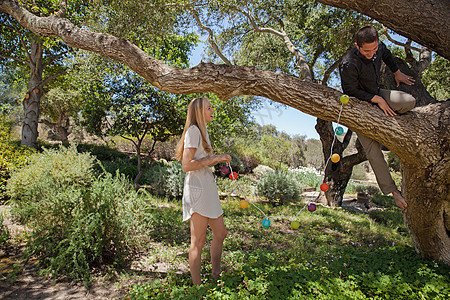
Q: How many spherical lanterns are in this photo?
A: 10